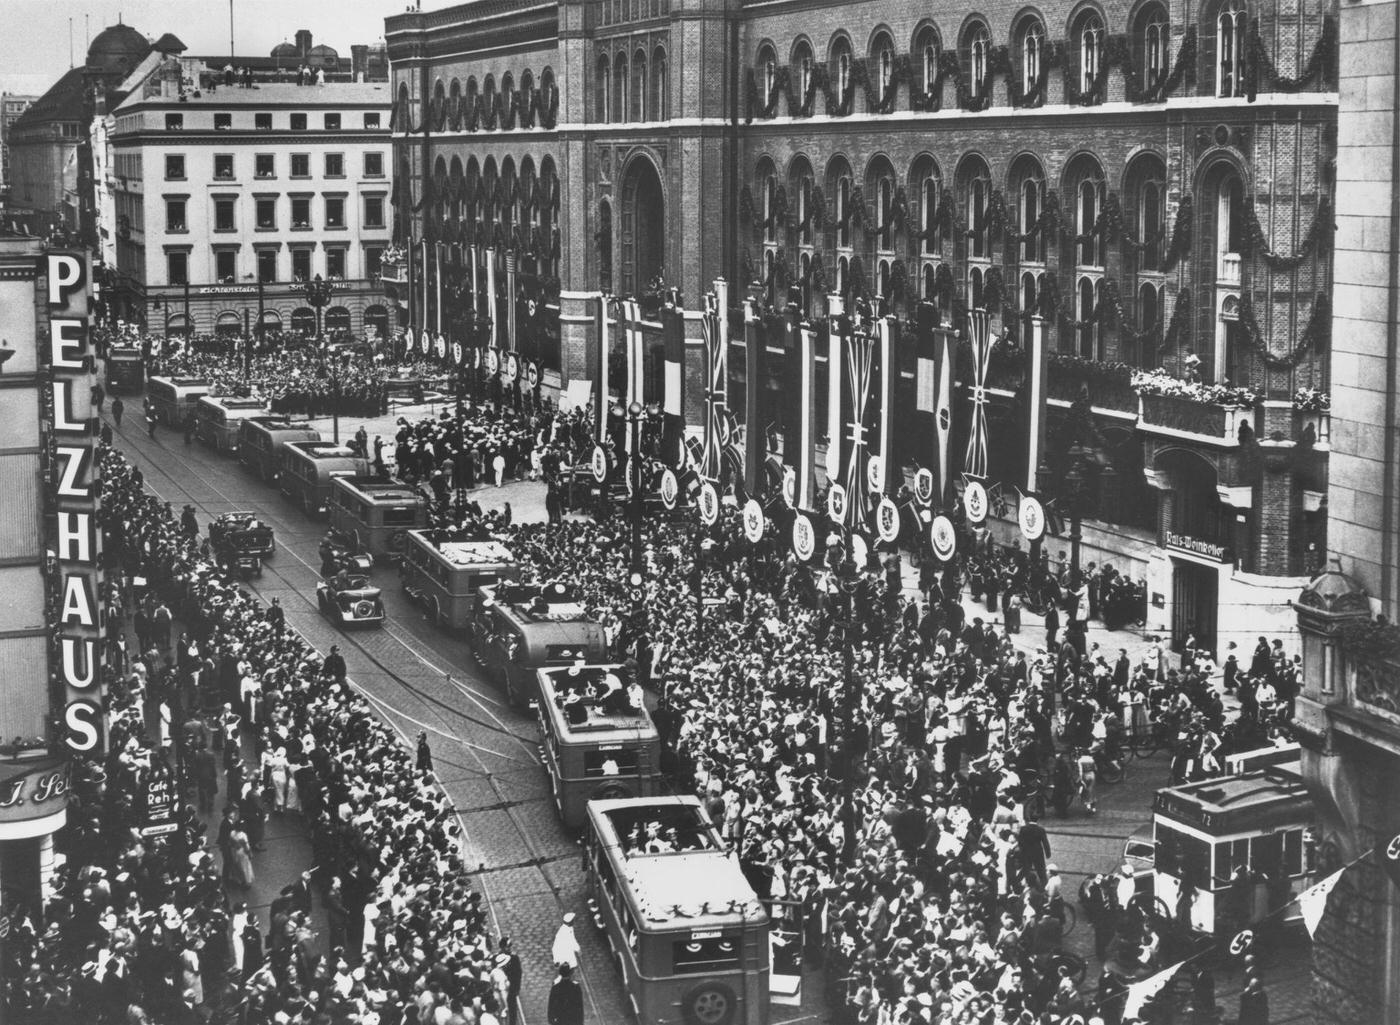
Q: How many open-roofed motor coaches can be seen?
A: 9